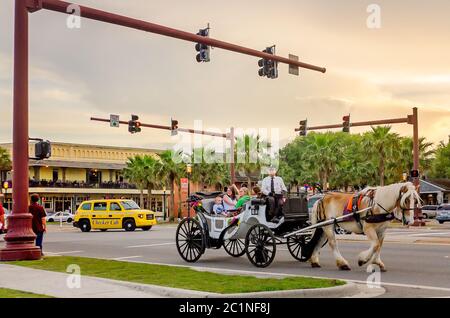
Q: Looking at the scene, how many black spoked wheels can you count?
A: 4